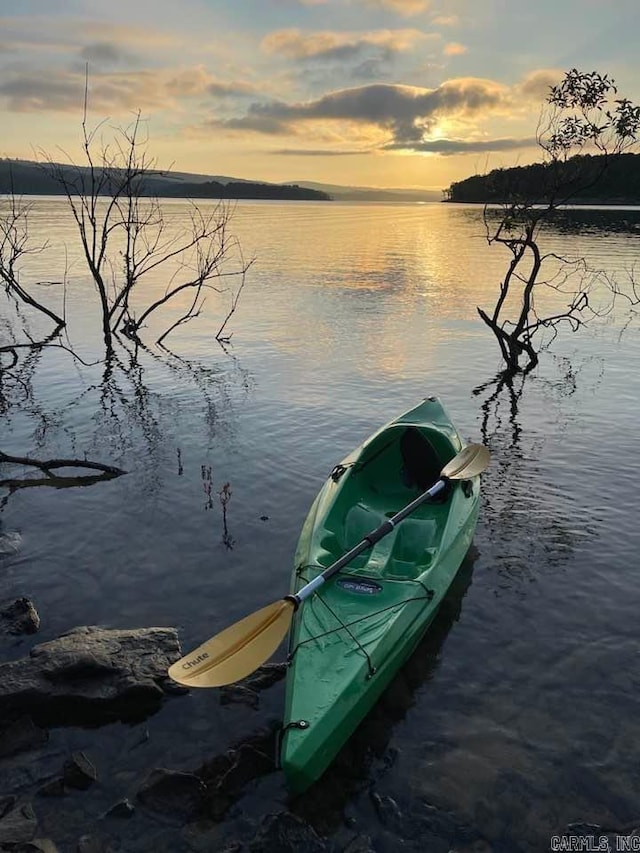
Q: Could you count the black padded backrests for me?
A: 1